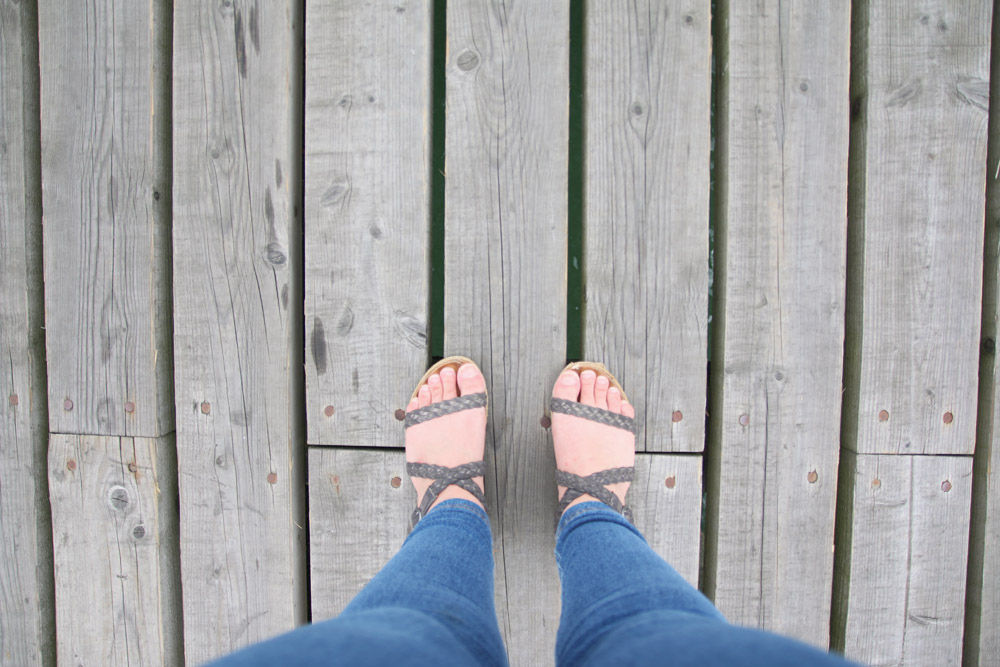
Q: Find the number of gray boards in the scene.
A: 13